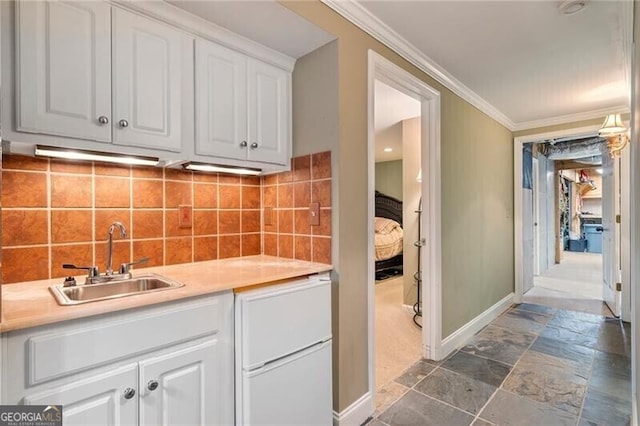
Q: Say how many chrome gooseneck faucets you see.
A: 1